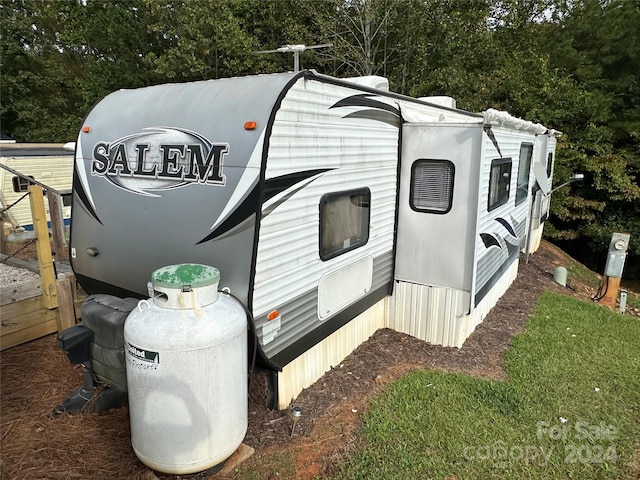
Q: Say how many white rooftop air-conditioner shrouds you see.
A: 2